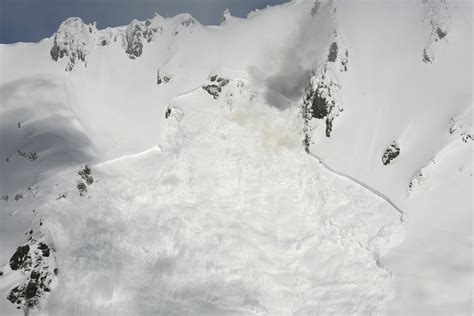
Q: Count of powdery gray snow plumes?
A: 1